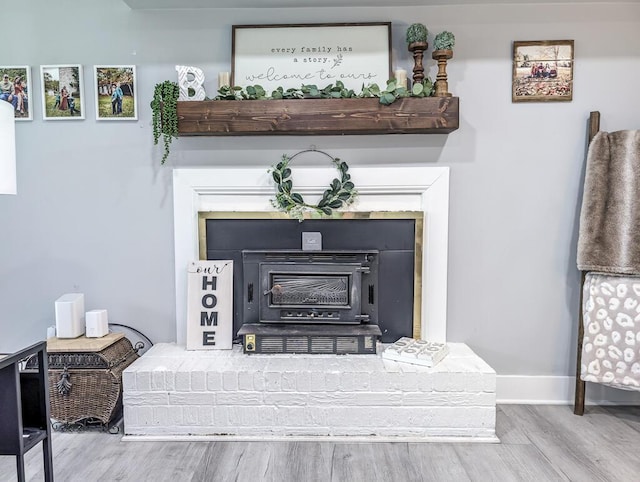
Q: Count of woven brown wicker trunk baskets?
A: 1